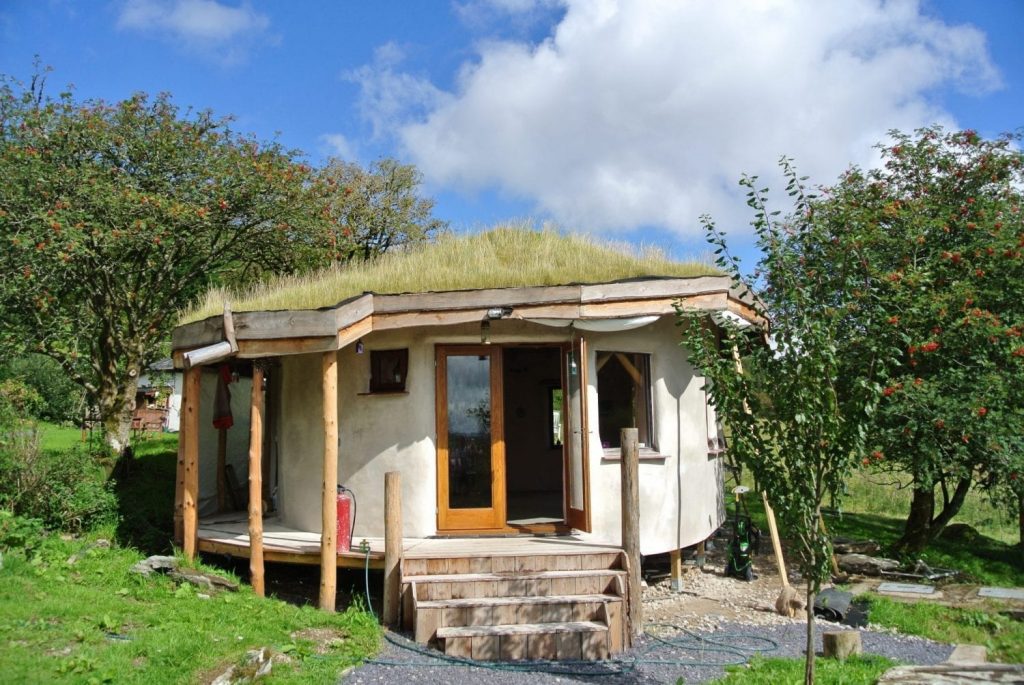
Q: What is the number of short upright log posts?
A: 2